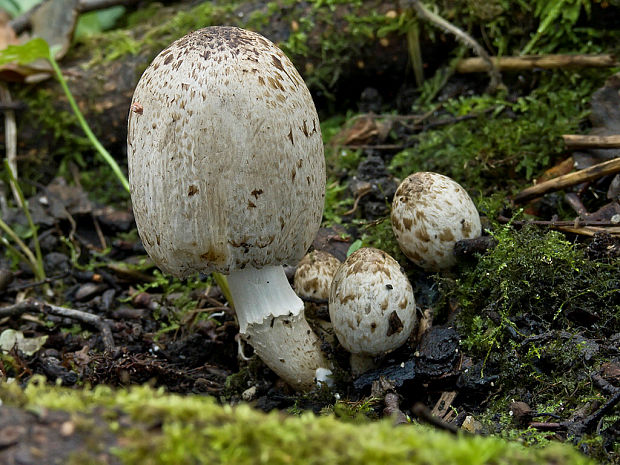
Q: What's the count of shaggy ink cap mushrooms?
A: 4